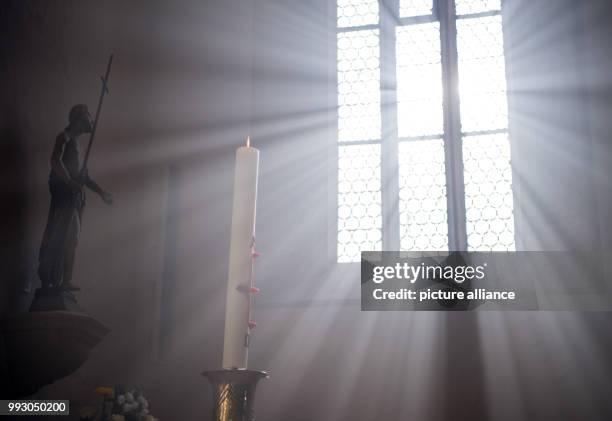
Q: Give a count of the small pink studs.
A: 3